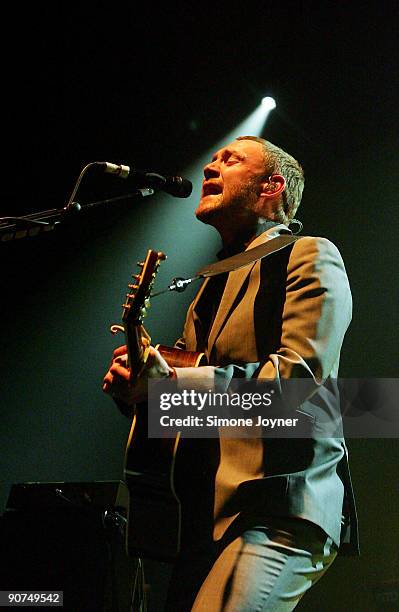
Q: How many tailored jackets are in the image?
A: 1